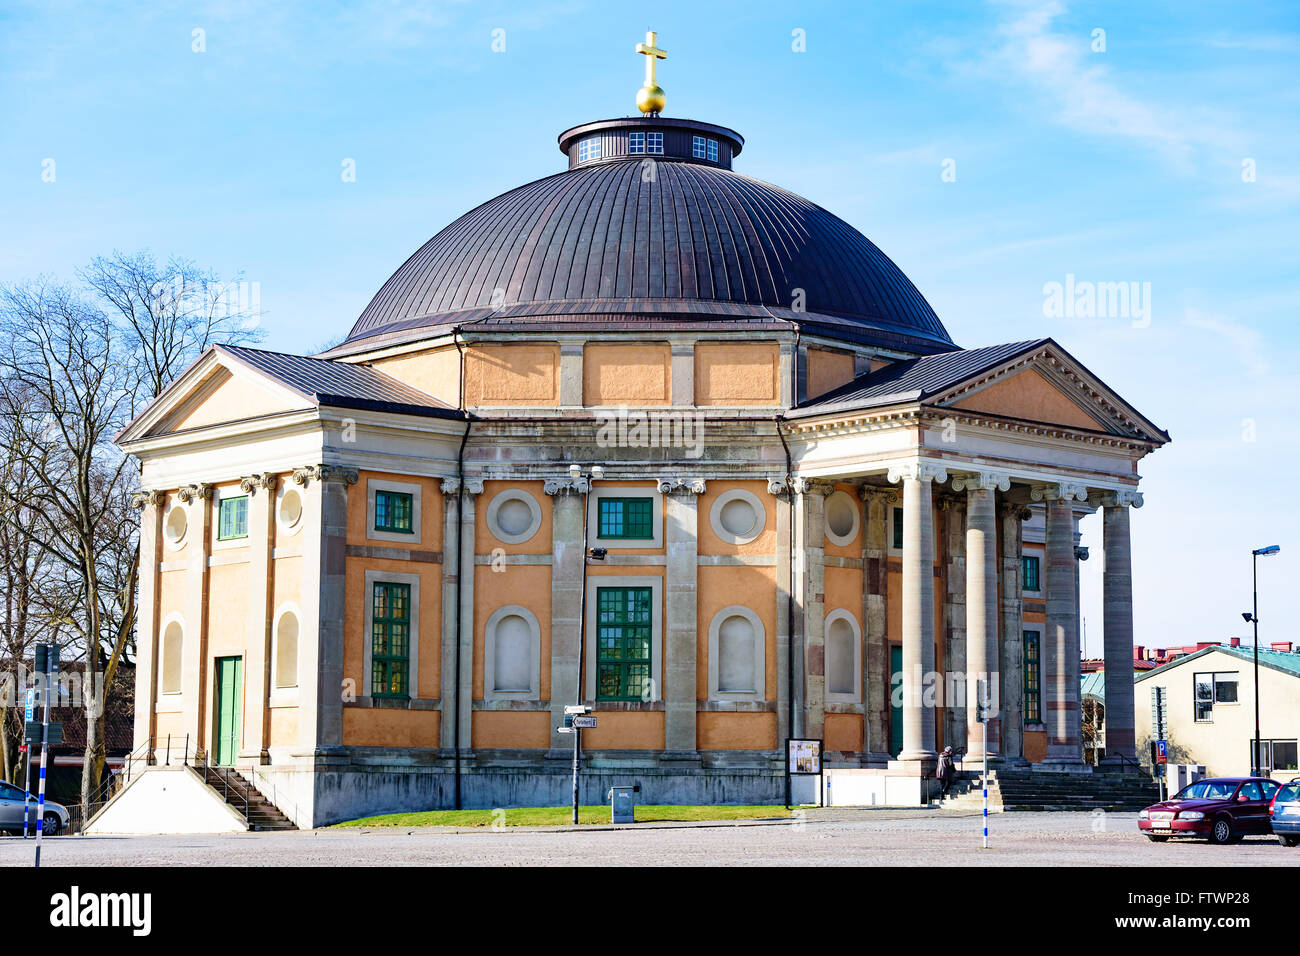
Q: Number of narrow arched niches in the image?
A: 5